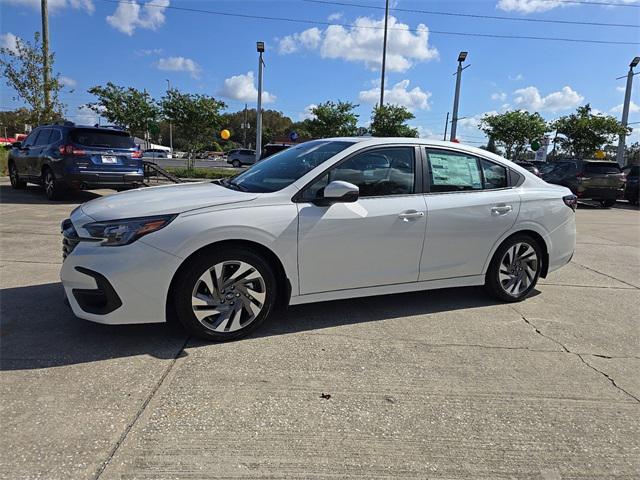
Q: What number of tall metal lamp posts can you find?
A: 3